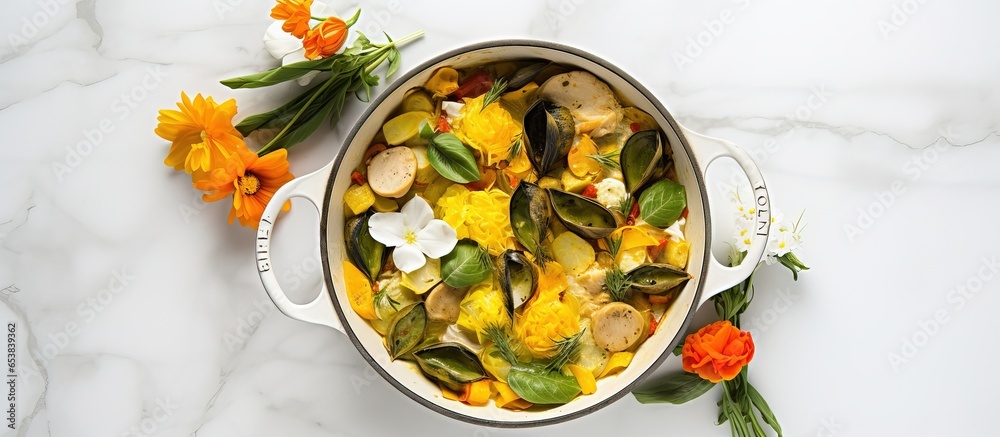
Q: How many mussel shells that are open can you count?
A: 9